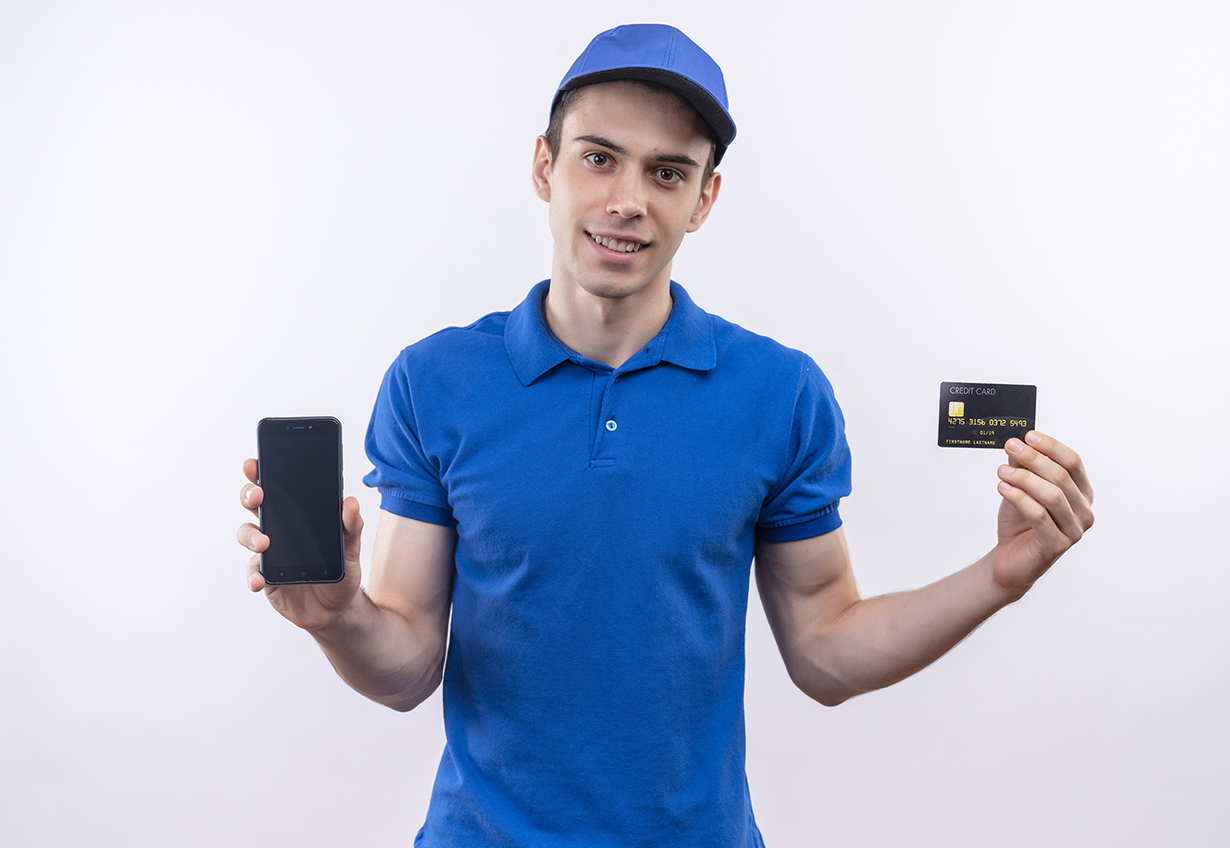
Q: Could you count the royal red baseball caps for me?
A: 0